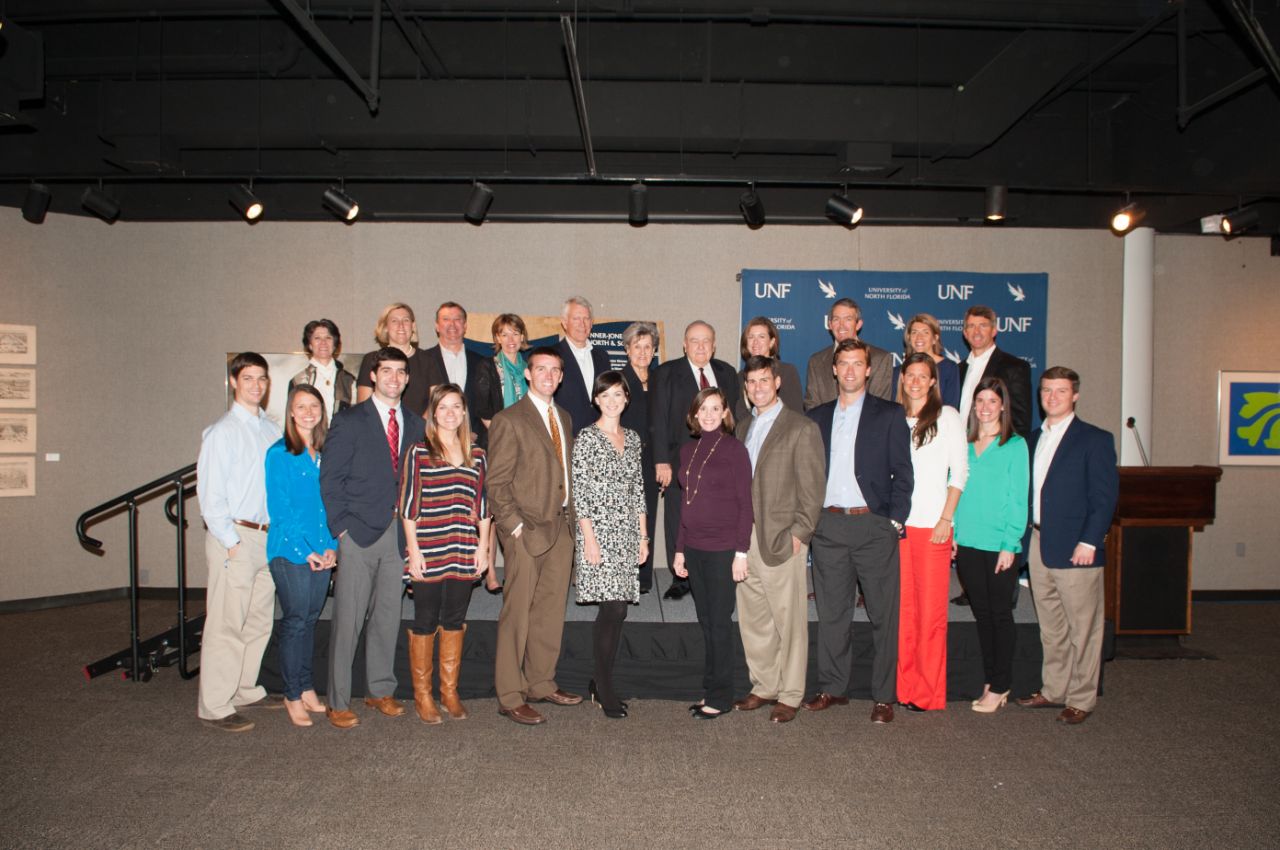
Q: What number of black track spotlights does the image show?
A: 11